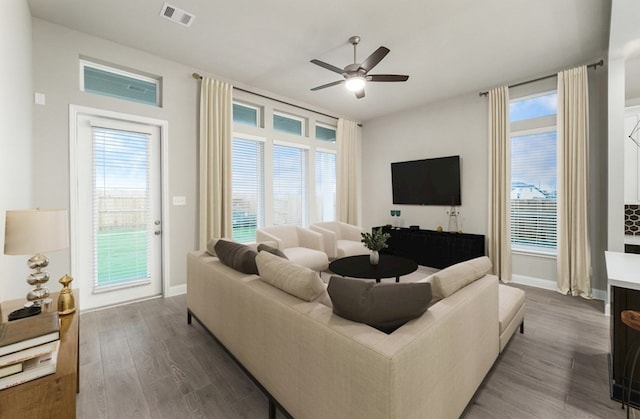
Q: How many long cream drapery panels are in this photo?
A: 4